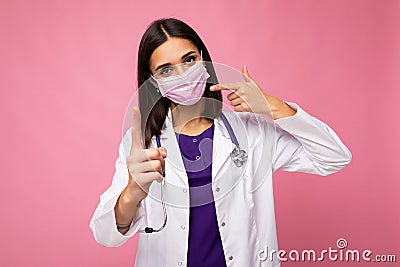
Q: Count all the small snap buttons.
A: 8